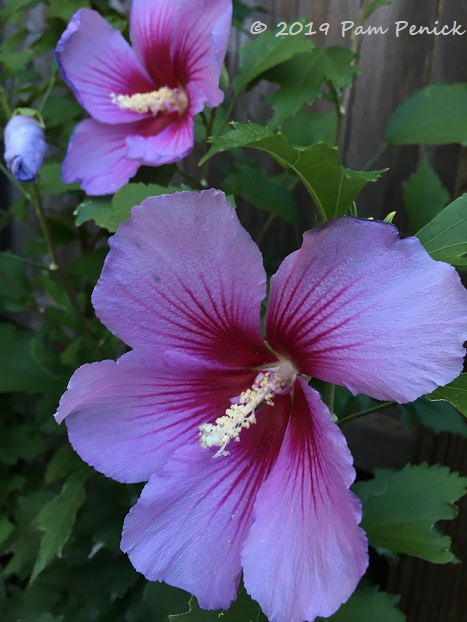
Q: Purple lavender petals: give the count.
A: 10